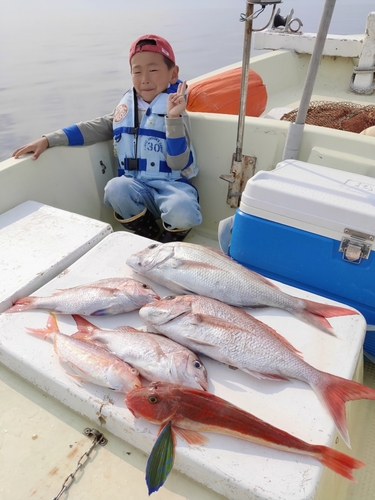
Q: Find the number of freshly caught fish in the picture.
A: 6